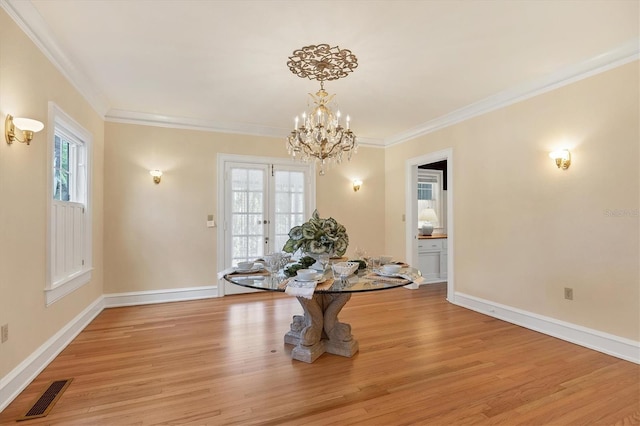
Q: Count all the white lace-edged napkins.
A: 3